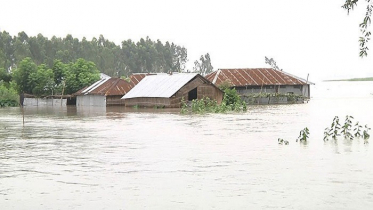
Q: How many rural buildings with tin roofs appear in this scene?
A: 4